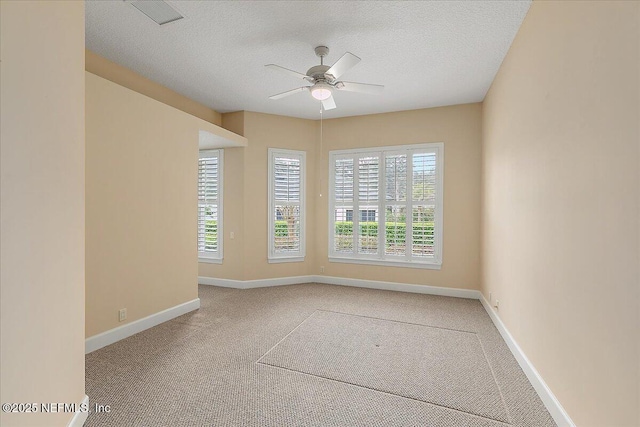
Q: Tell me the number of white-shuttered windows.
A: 3